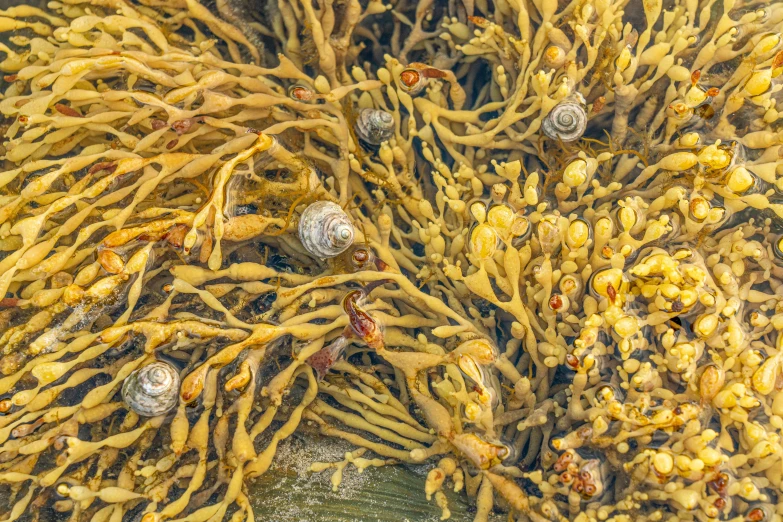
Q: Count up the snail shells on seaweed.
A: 4